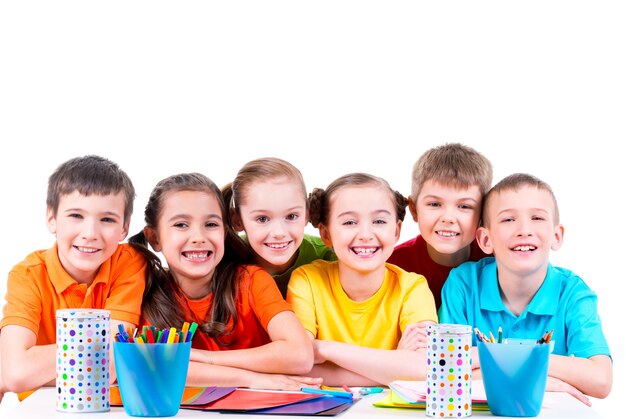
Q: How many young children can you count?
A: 6